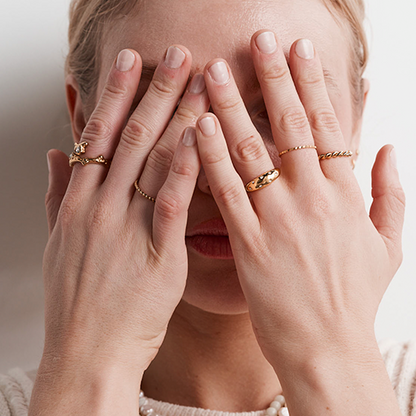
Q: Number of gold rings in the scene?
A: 5